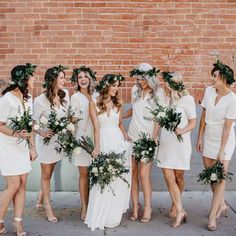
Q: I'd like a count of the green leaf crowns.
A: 7